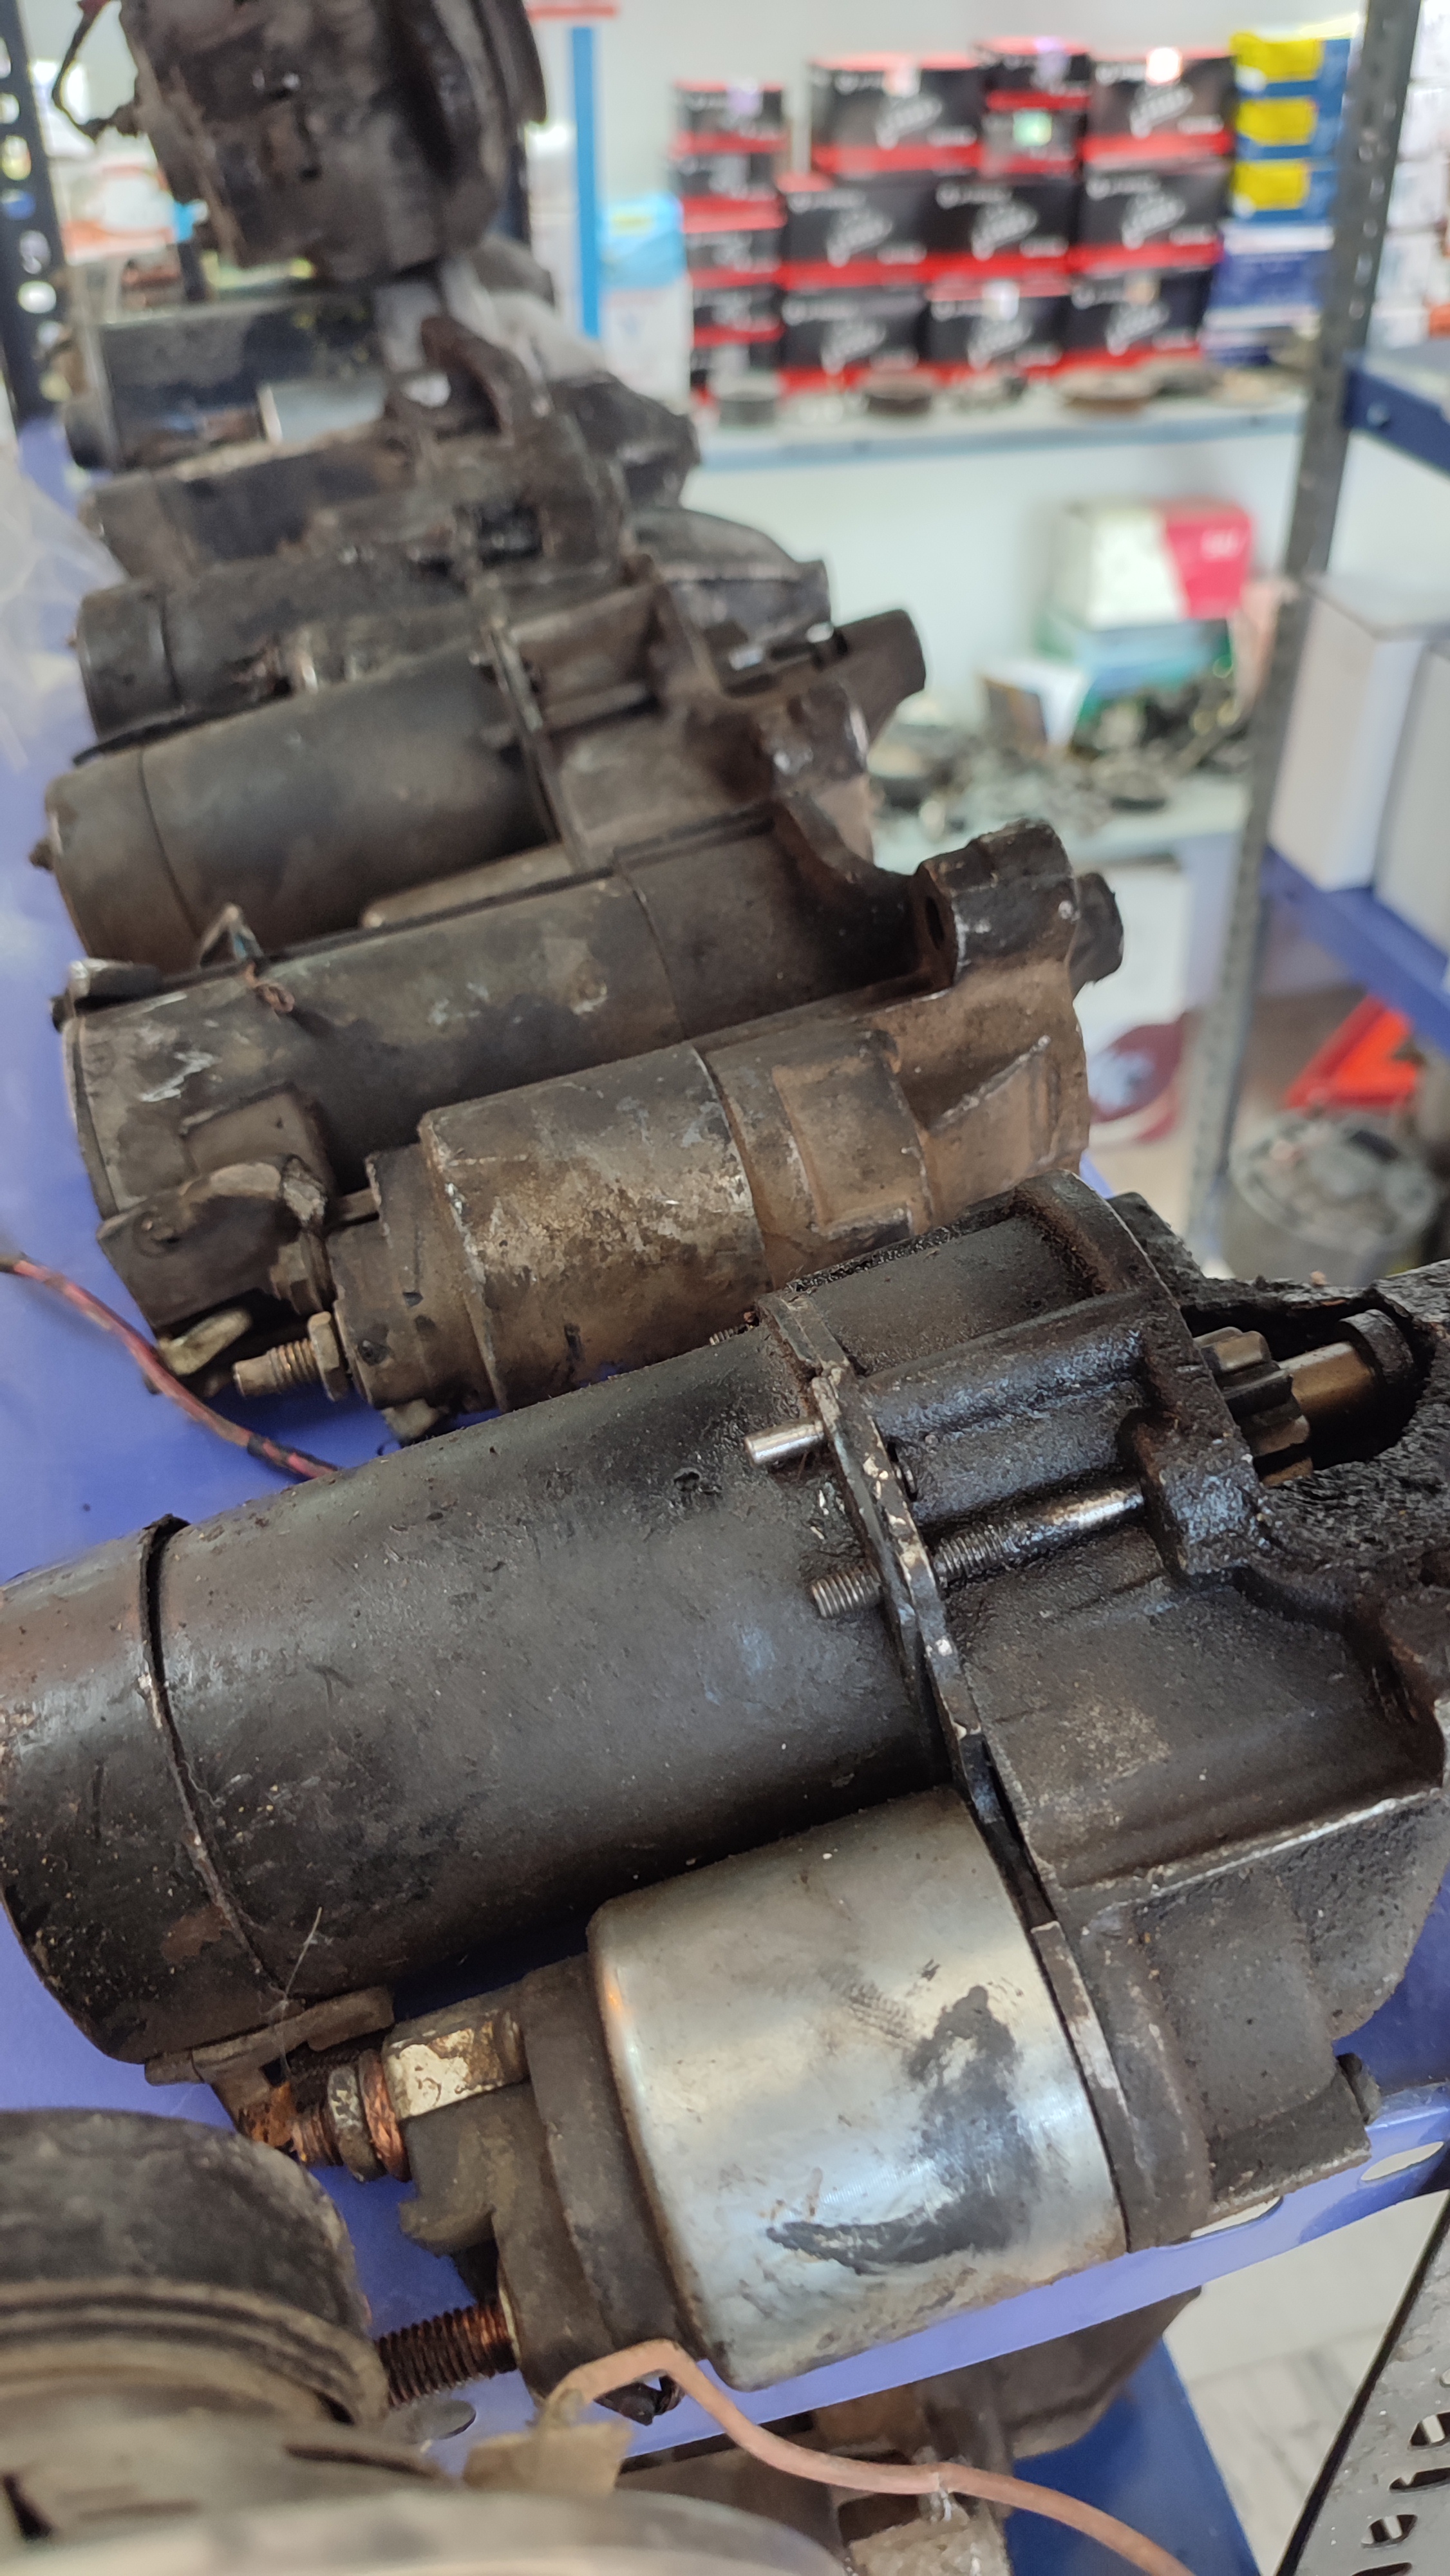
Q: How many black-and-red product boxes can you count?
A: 15